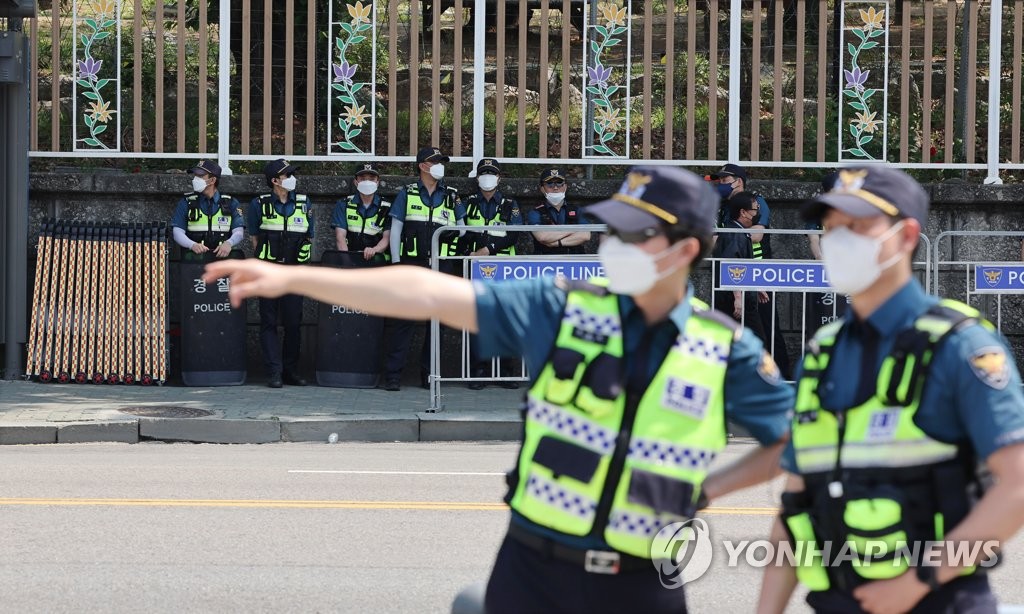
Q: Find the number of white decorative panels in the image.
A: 4